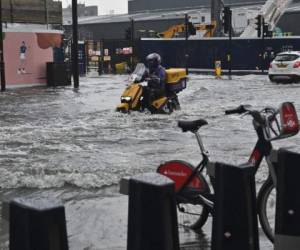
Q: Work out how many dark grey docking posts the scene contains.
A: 4